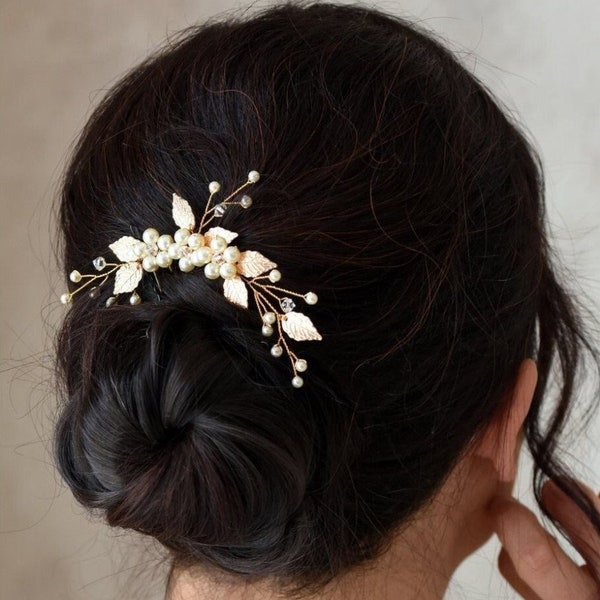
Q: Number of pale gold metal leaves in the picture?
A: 7